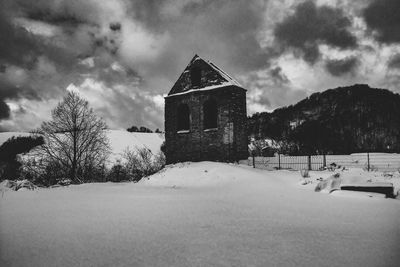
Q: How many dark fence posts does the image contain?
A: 5